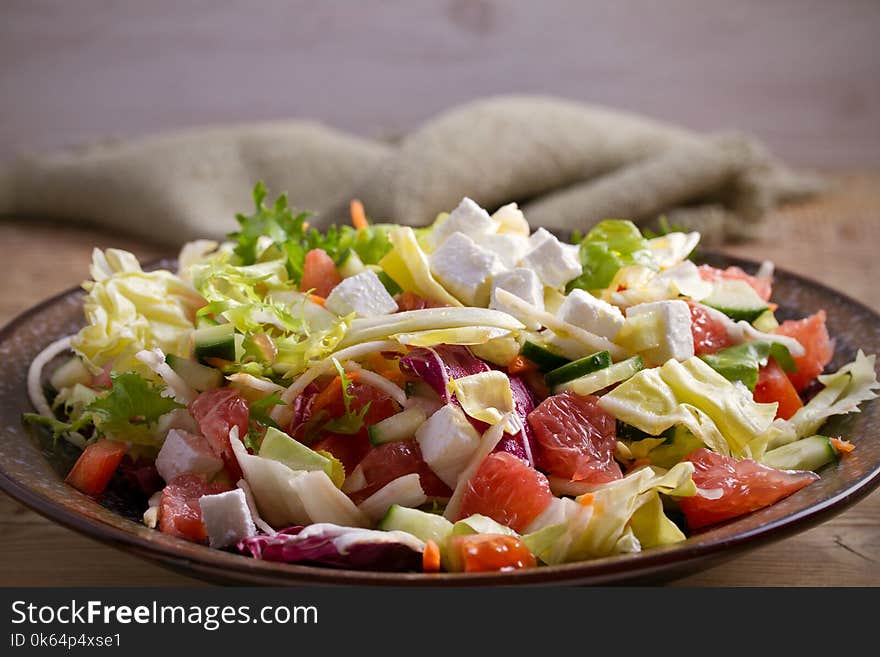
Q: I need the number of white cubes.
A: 11